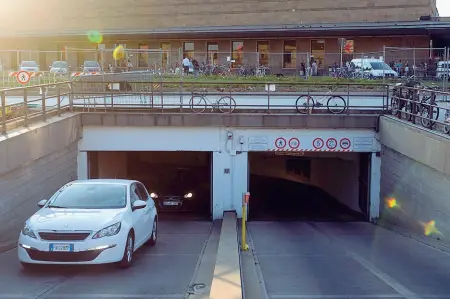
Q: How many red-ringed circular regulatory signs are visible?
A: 6